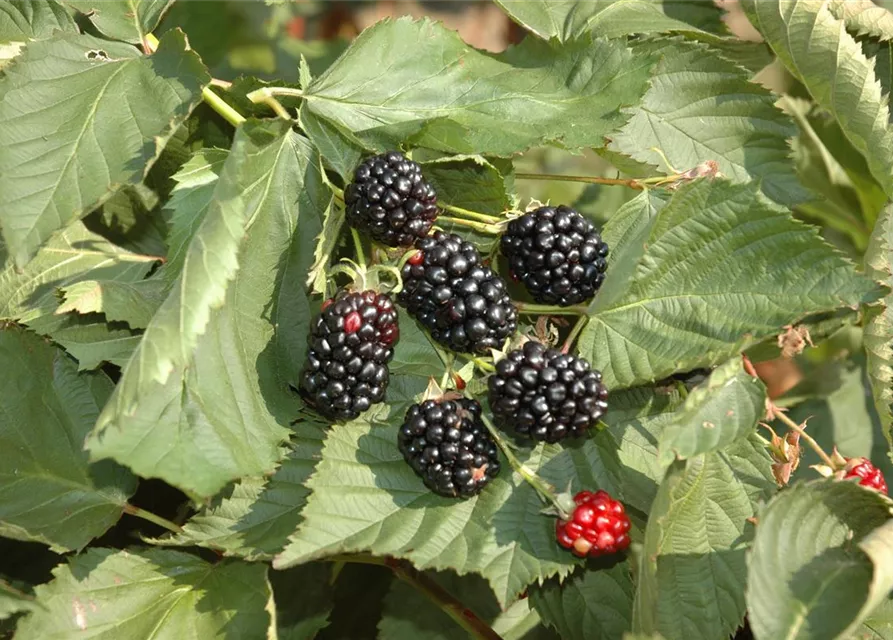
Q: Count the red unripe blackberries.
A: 2